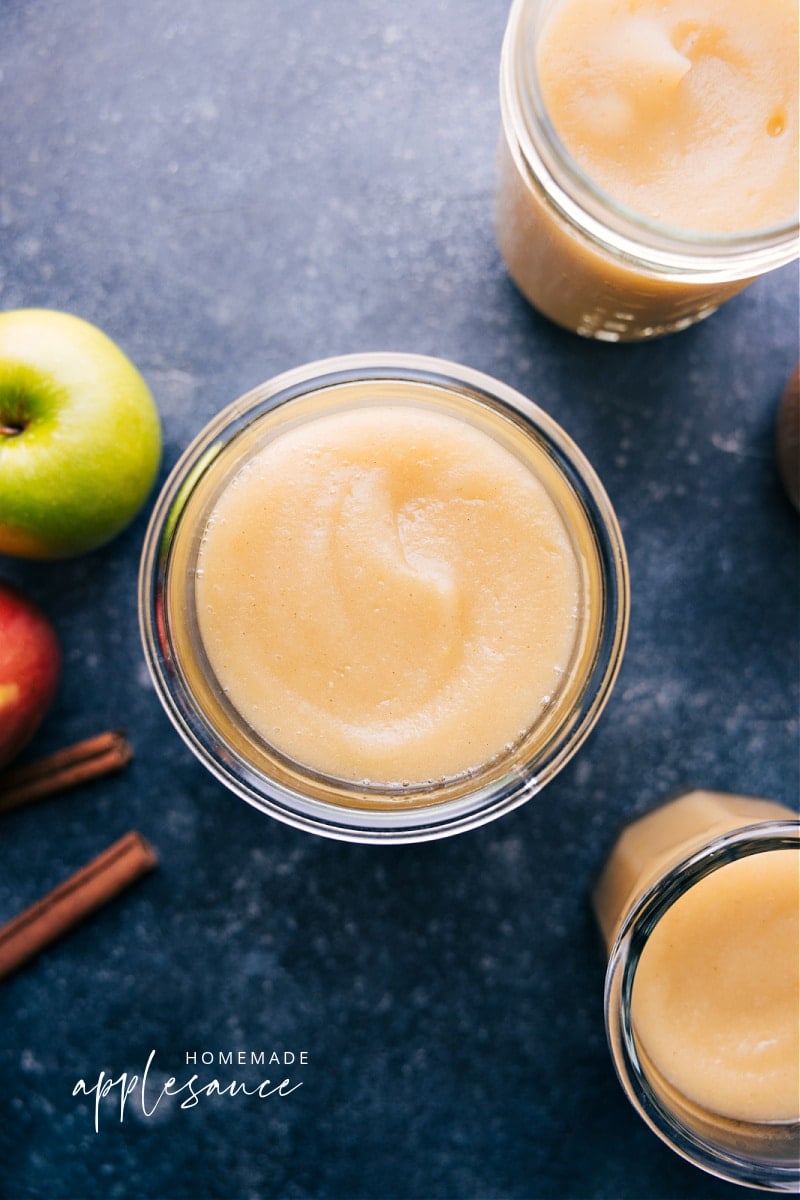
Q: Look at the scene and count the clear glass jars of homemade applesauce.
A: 3